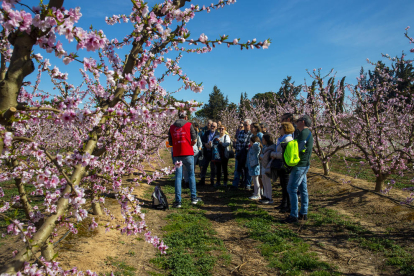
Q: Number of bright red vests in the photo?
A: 1